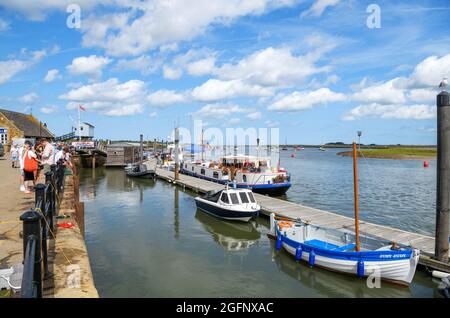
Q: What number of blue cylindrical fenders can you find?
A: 4